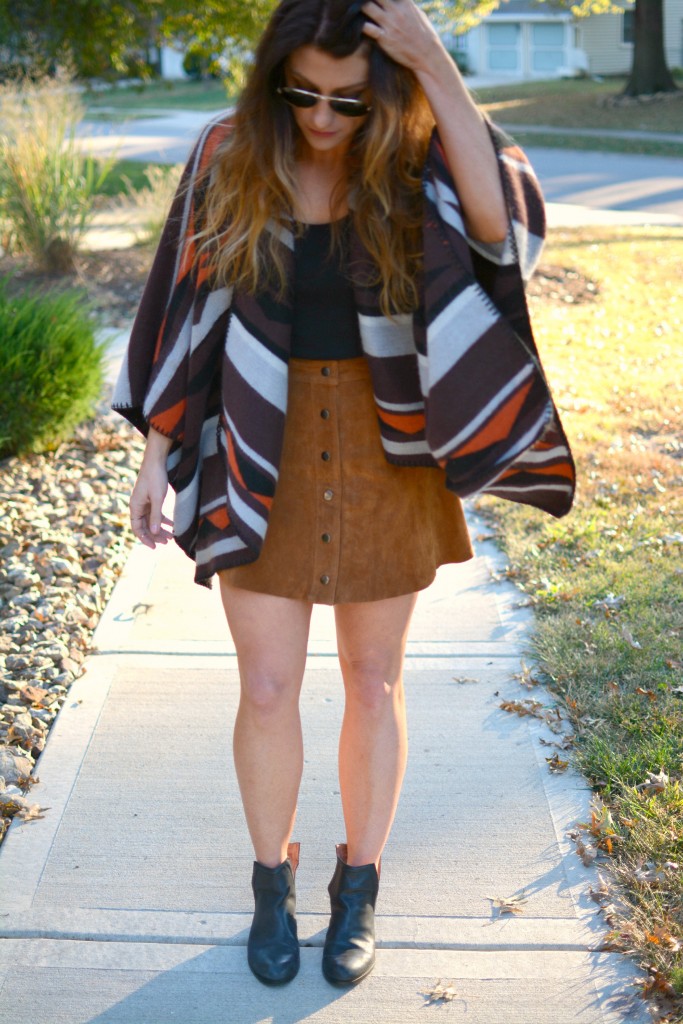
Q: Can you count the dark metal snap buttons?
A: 6